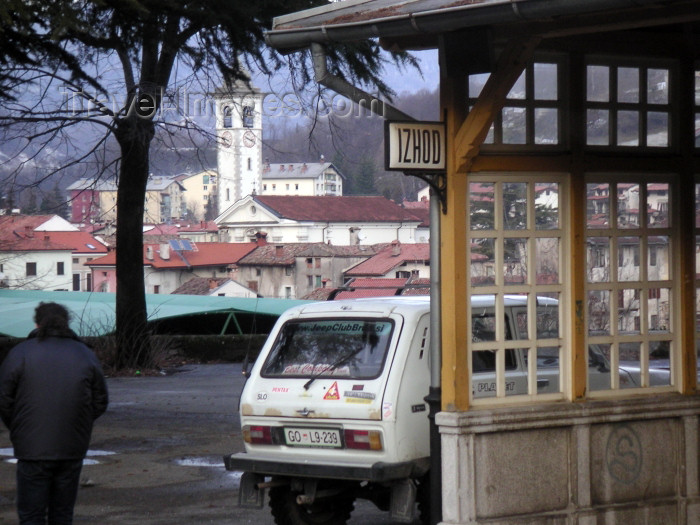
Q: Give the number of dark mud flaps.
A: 2